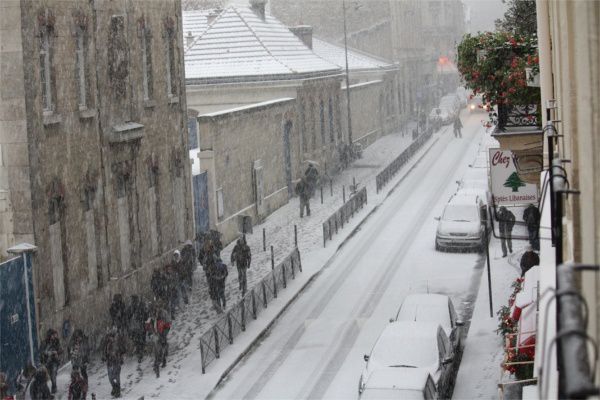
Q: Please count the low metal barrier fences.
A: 3